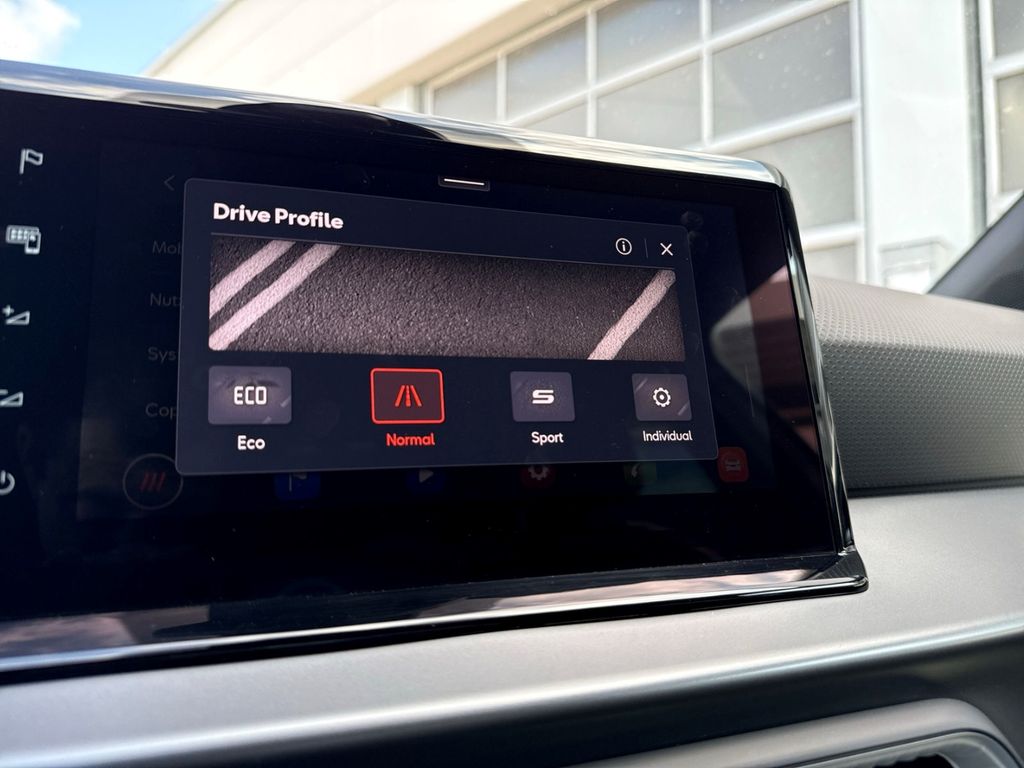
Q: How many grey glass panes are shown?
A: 11